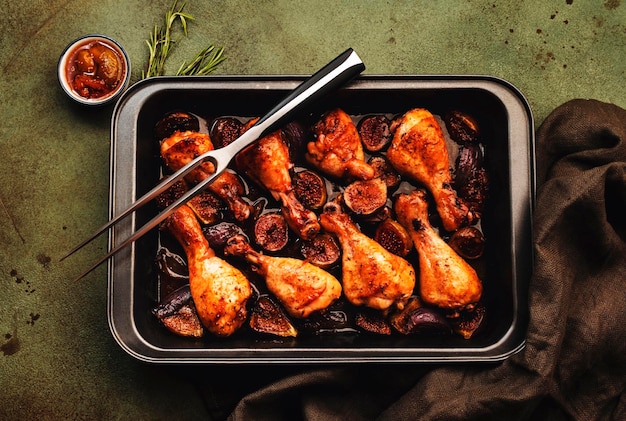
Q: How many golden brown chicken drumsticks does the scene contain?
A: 8